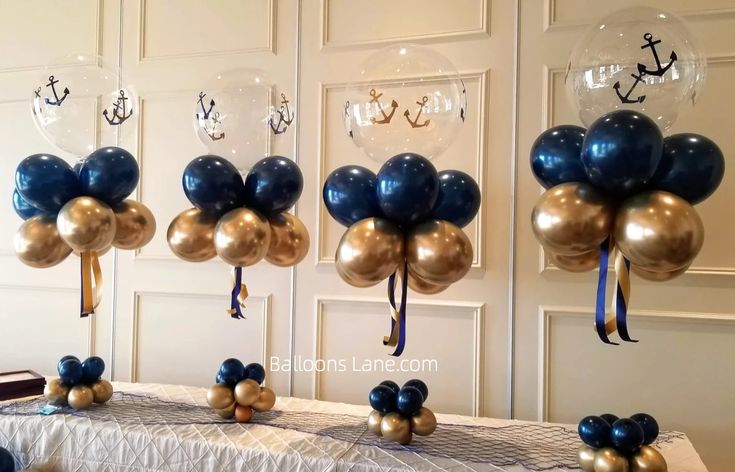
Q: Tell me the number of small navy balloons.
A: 14